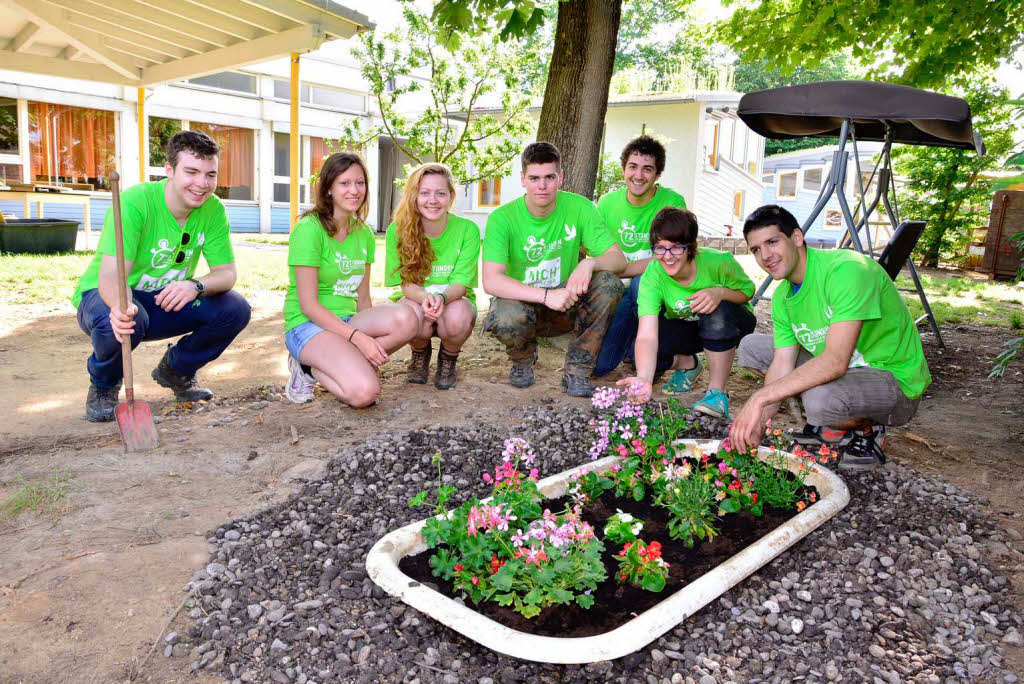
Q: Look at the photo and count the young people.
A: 7